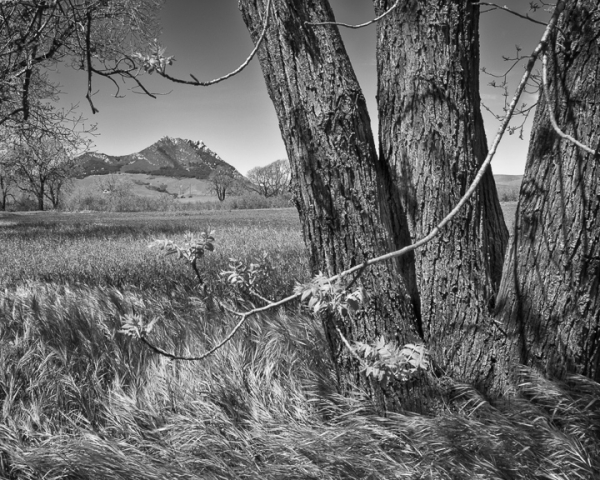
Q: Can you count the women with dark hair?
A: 0